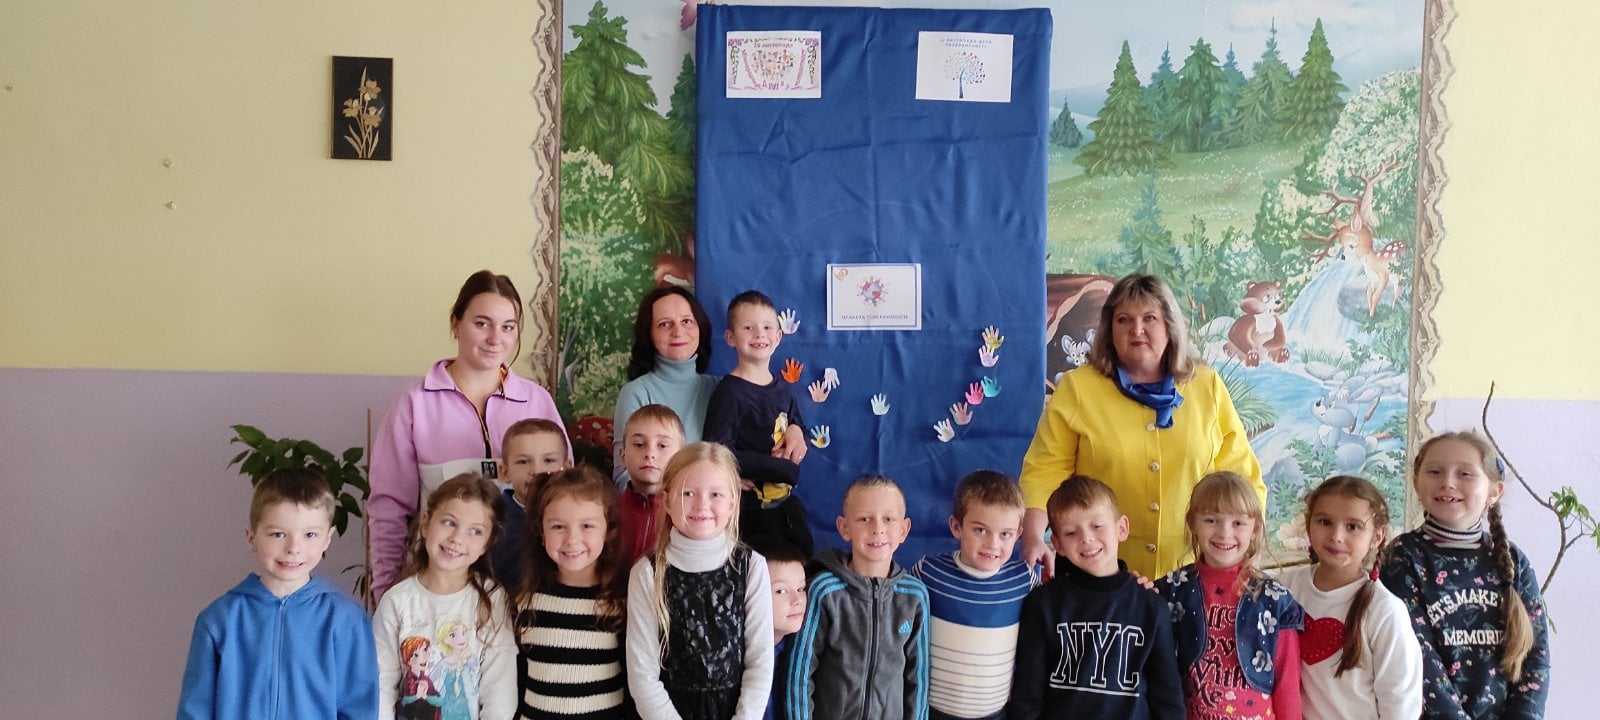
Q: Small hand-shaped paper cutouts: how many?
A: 12